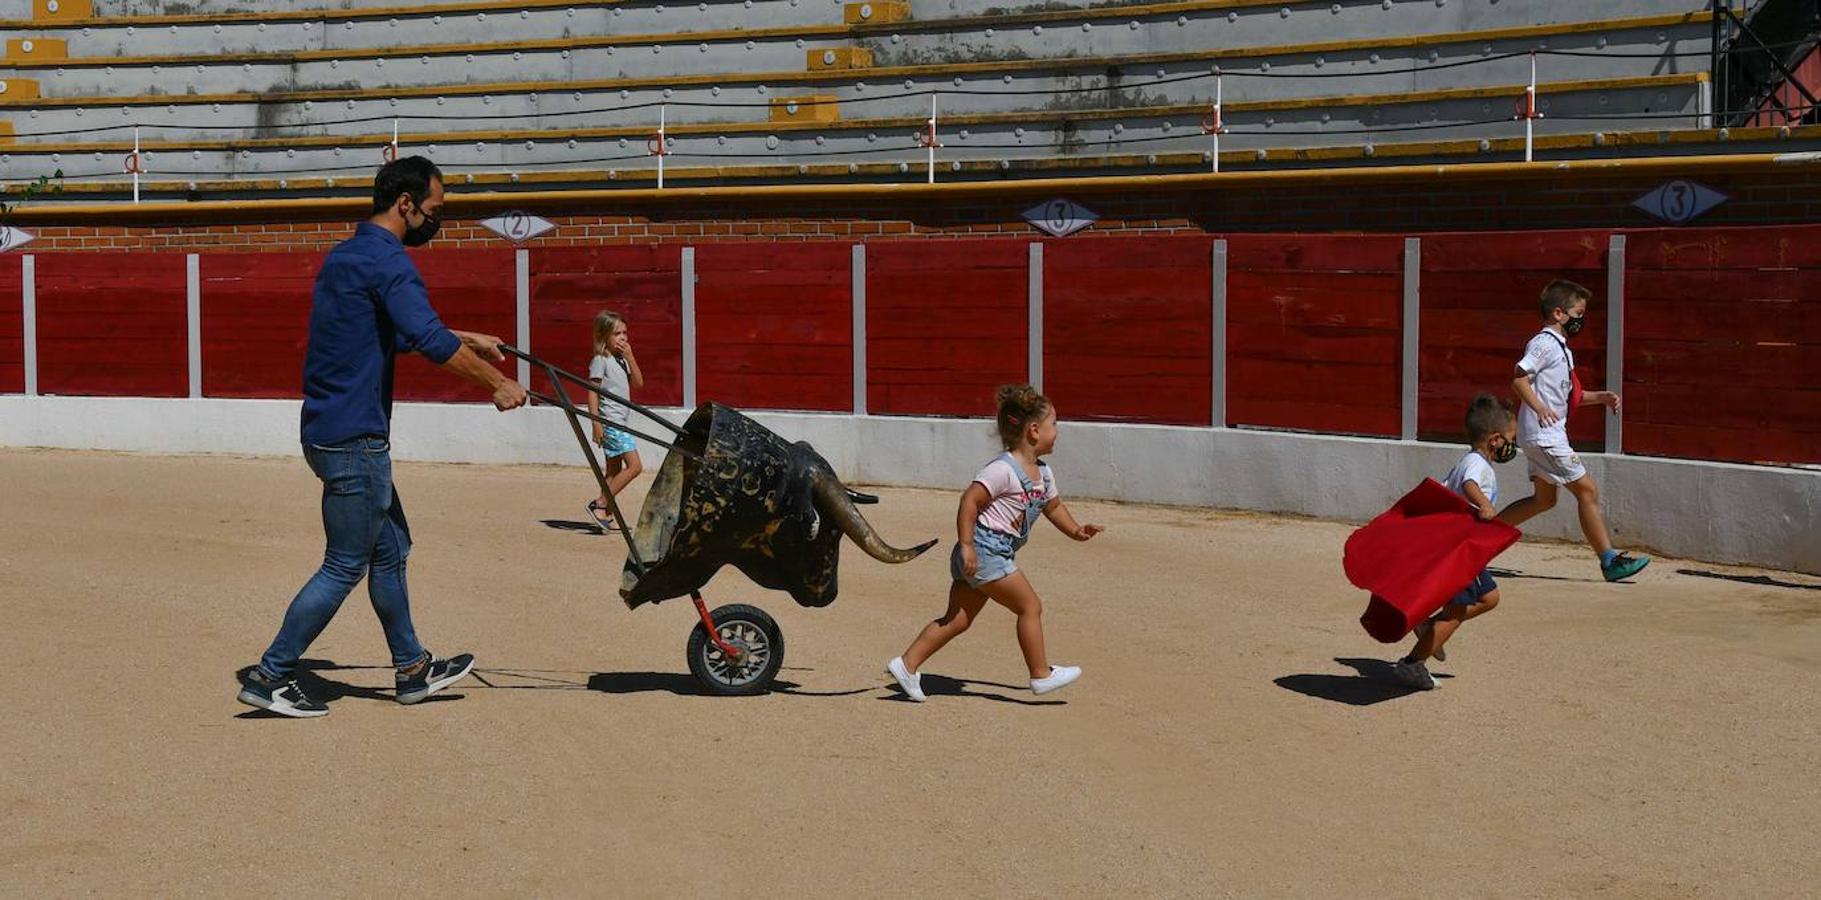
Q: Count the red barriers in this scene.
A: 11